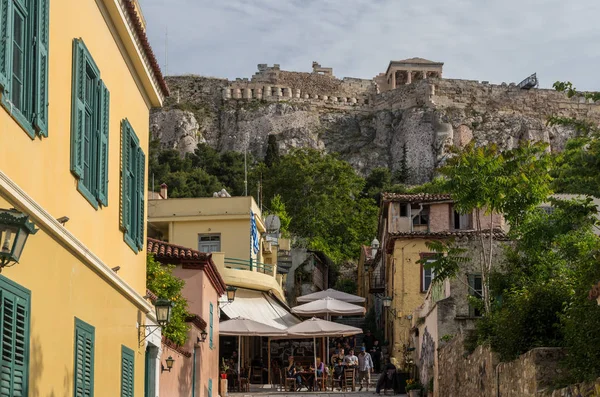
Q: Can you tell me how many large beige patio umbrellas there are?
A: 4